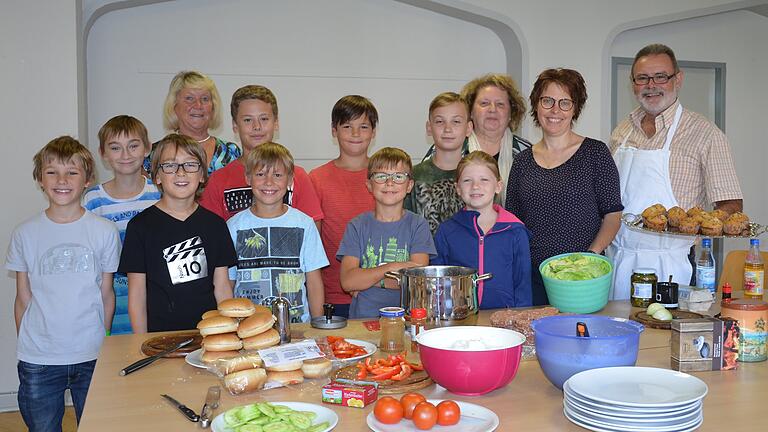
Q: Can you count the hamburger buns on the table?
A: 13